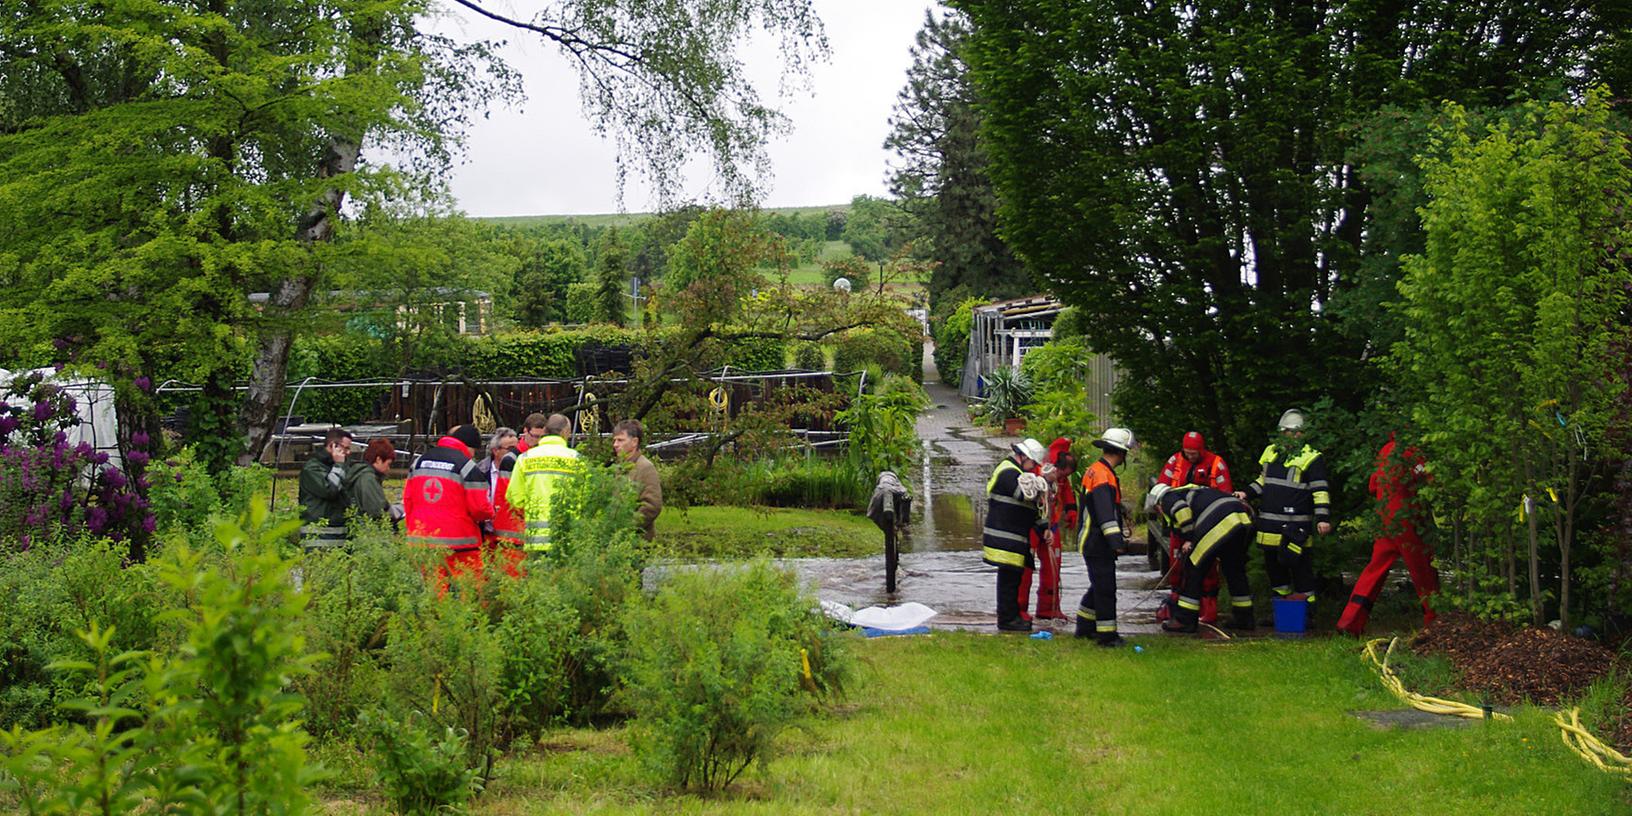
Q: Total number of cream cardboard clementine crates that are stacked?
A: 0